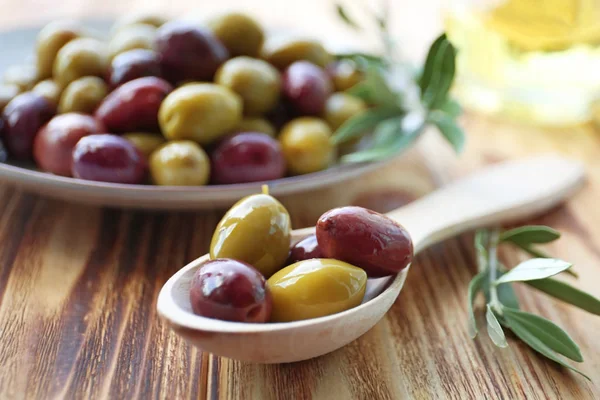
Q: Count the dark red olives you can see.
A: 11